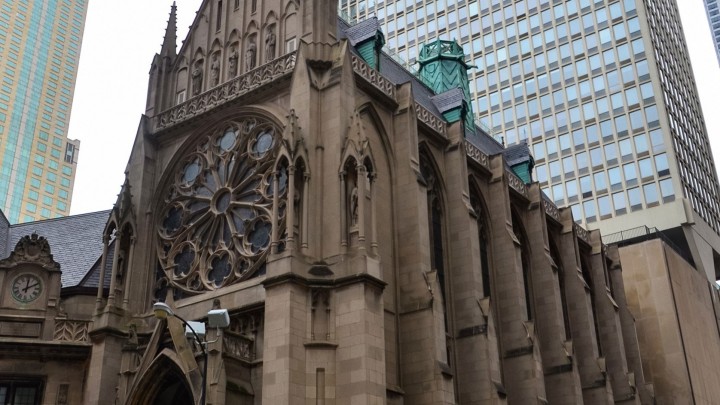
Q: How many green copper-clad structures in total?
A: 4